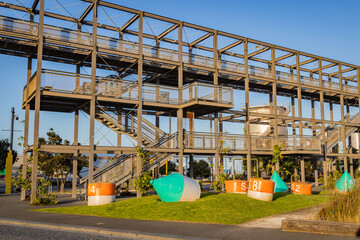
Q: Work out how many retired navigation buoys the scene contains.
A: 7